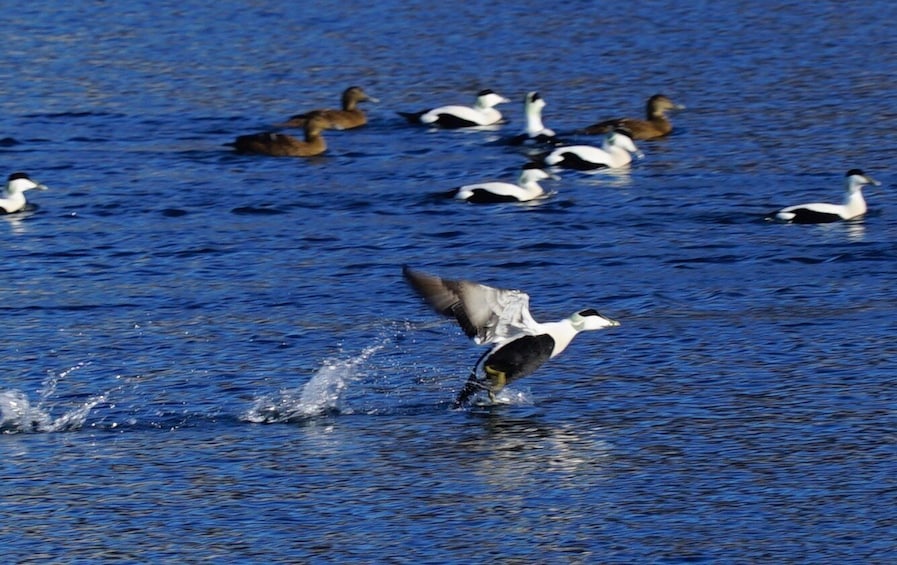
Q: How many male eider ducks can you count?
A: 7